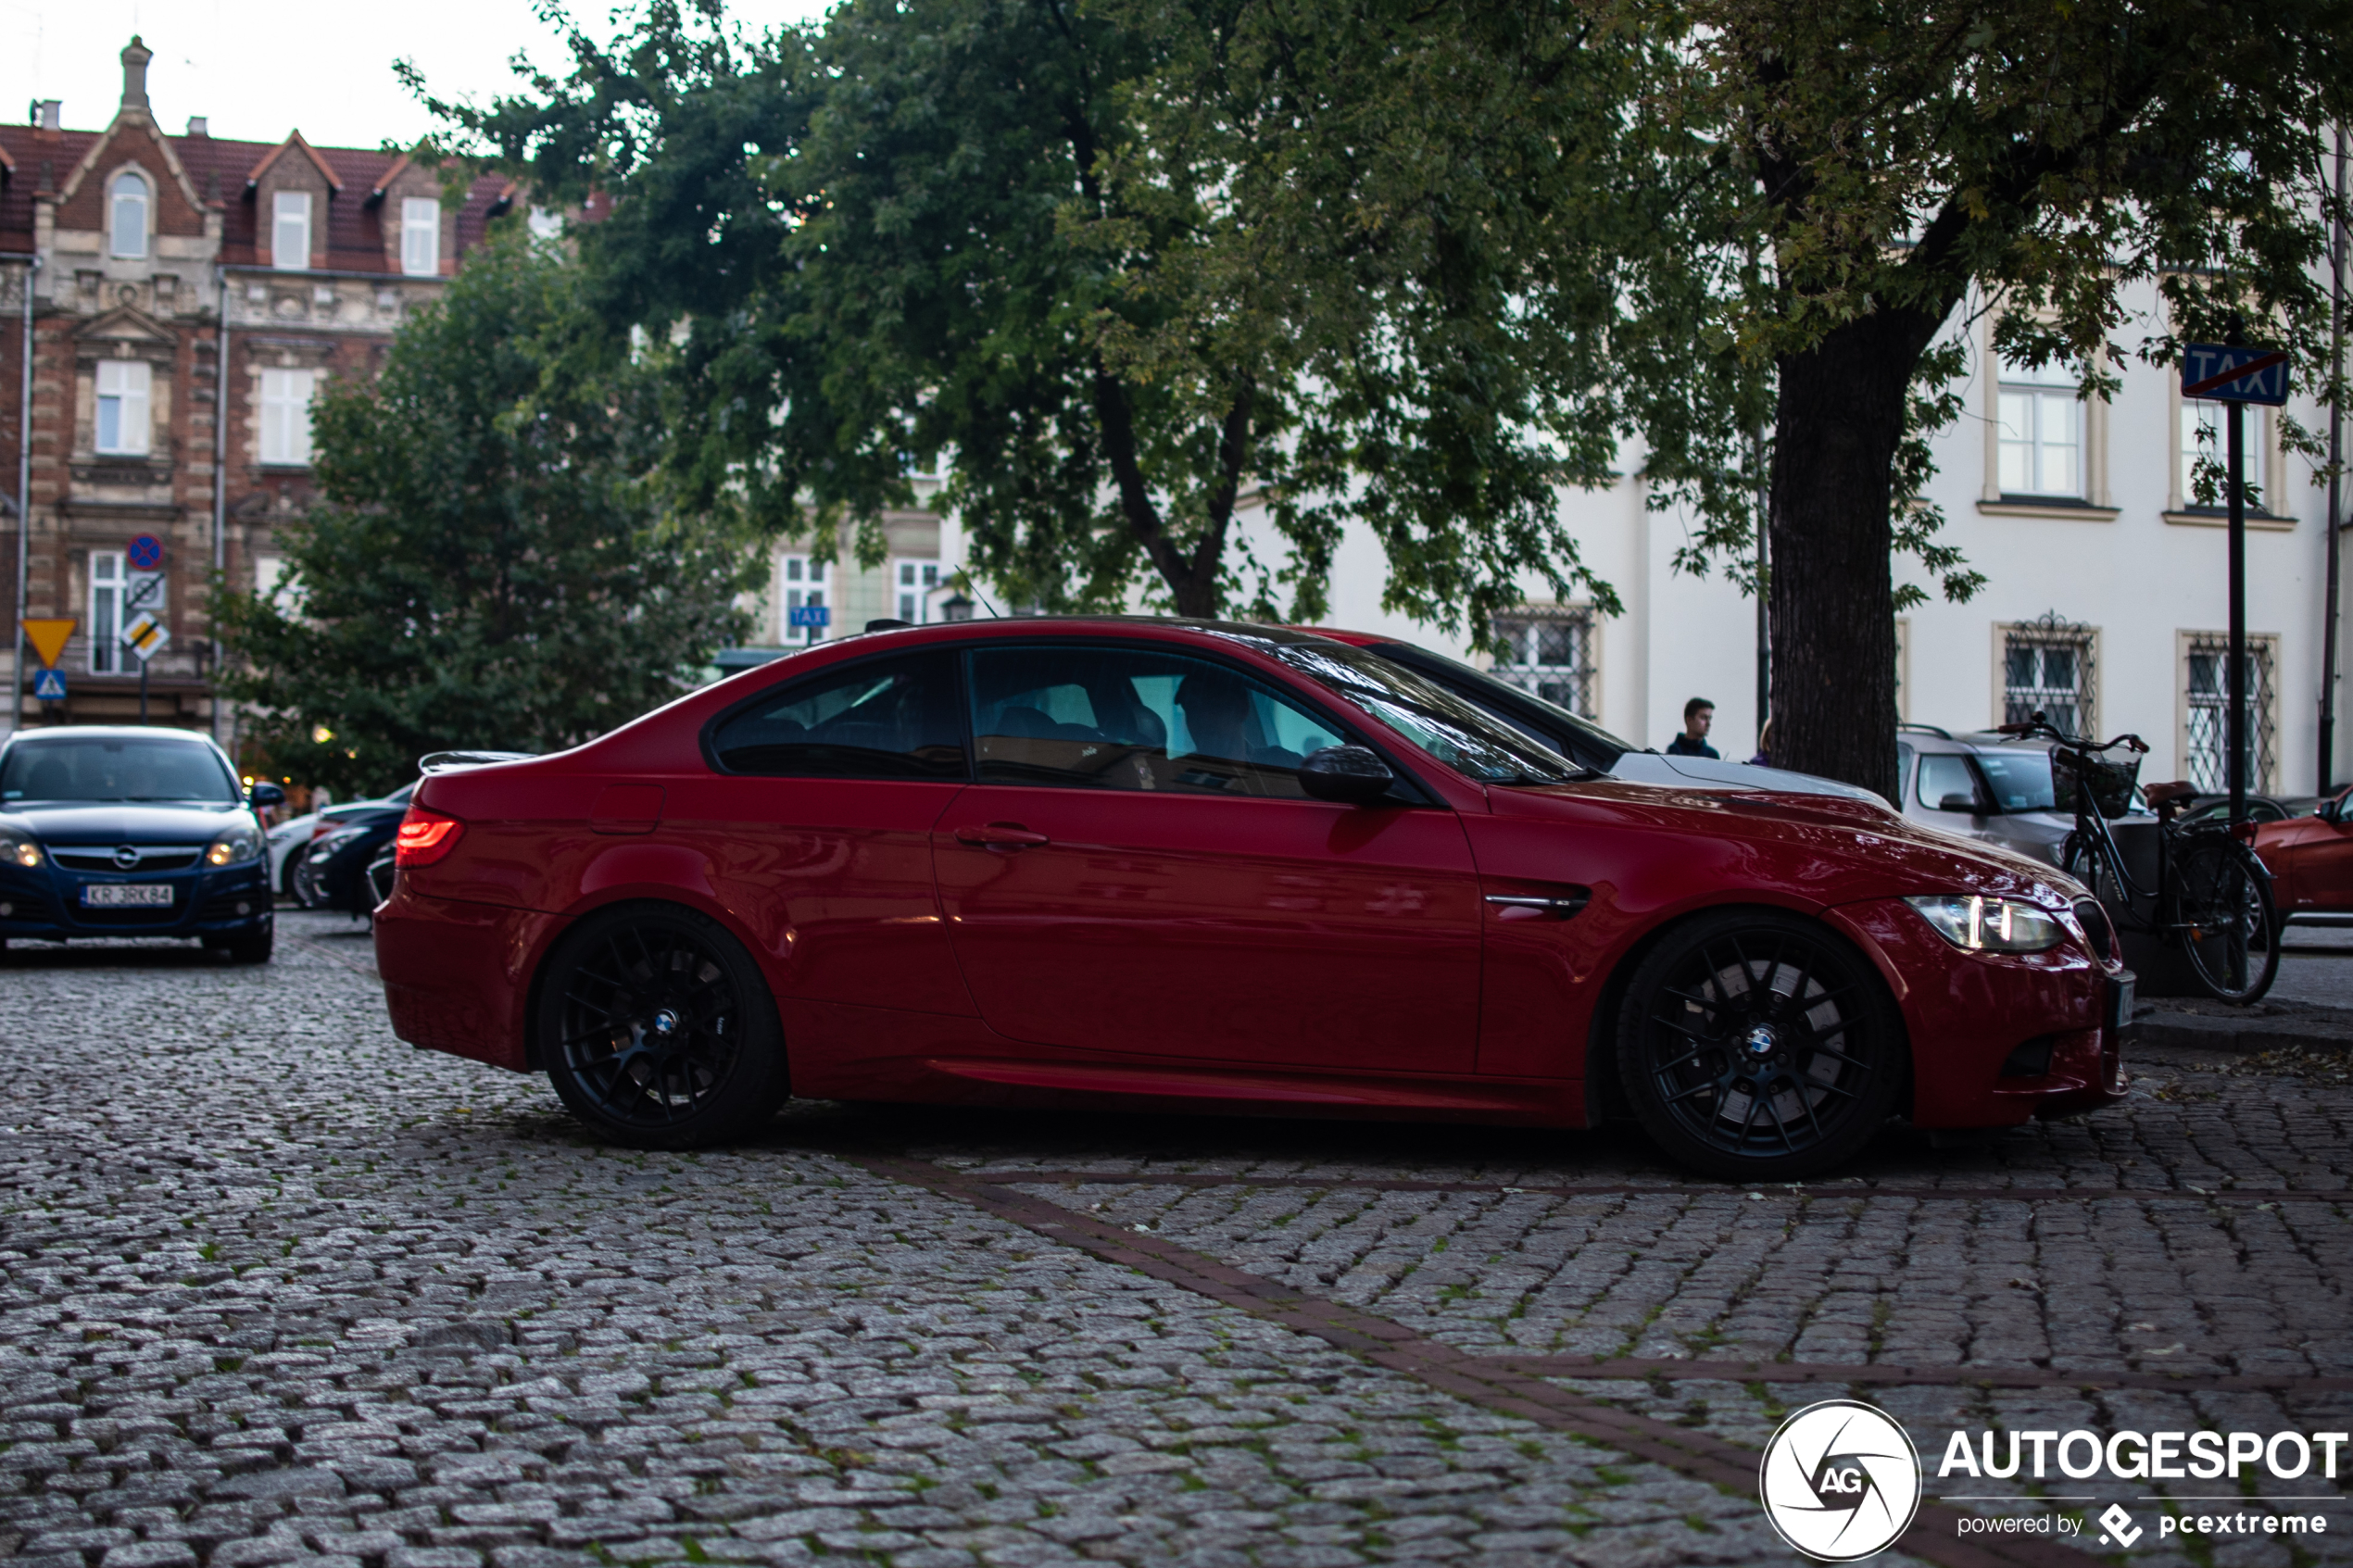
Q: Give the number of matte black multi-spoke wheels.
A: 2